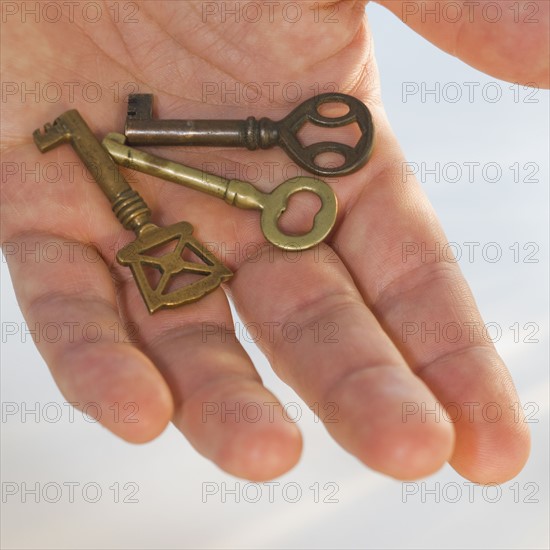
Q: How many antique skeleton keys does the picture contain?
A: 3